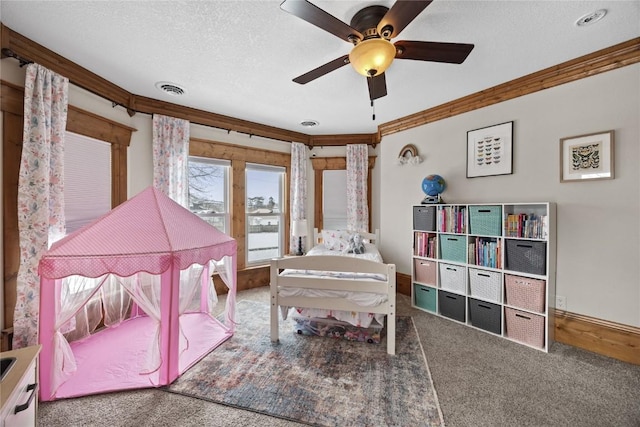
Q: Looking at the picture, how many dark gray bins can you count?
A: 4